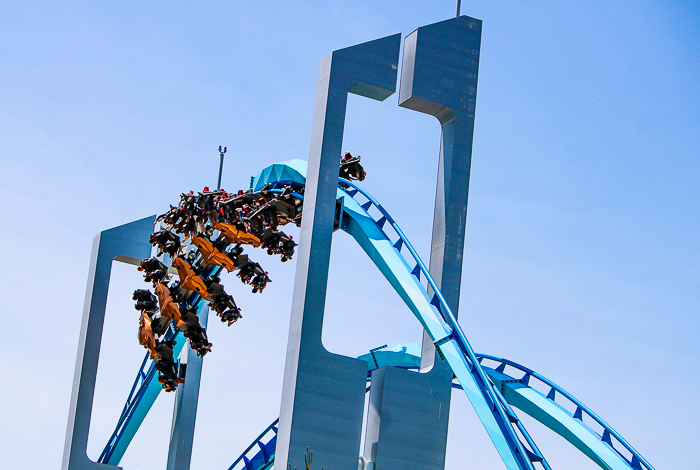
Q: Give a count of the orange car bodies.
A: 5